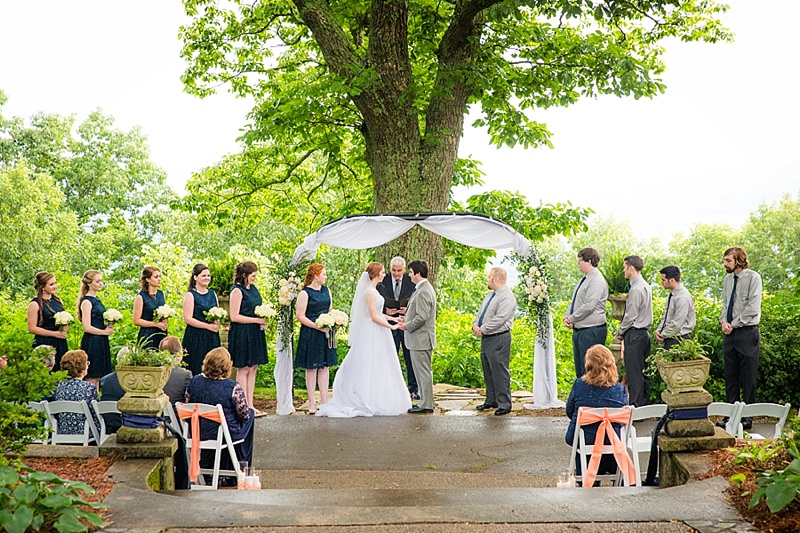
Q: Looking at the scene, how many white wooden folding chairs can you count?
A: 9